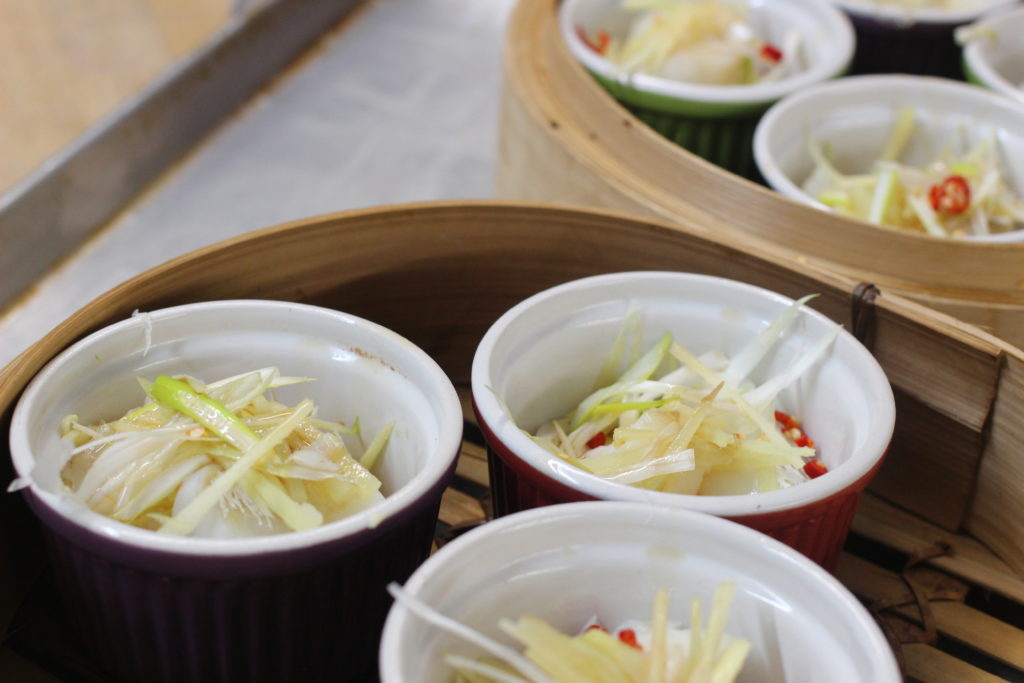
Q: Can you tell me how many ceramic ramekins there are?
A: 7